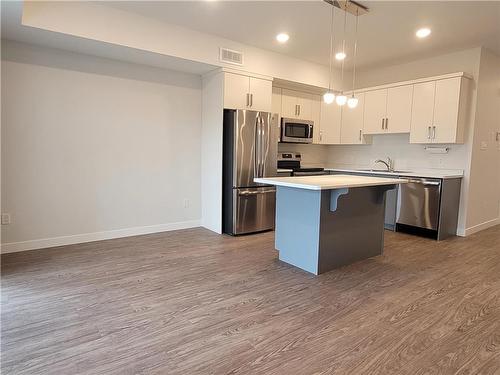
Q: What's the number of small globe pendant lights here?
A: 3